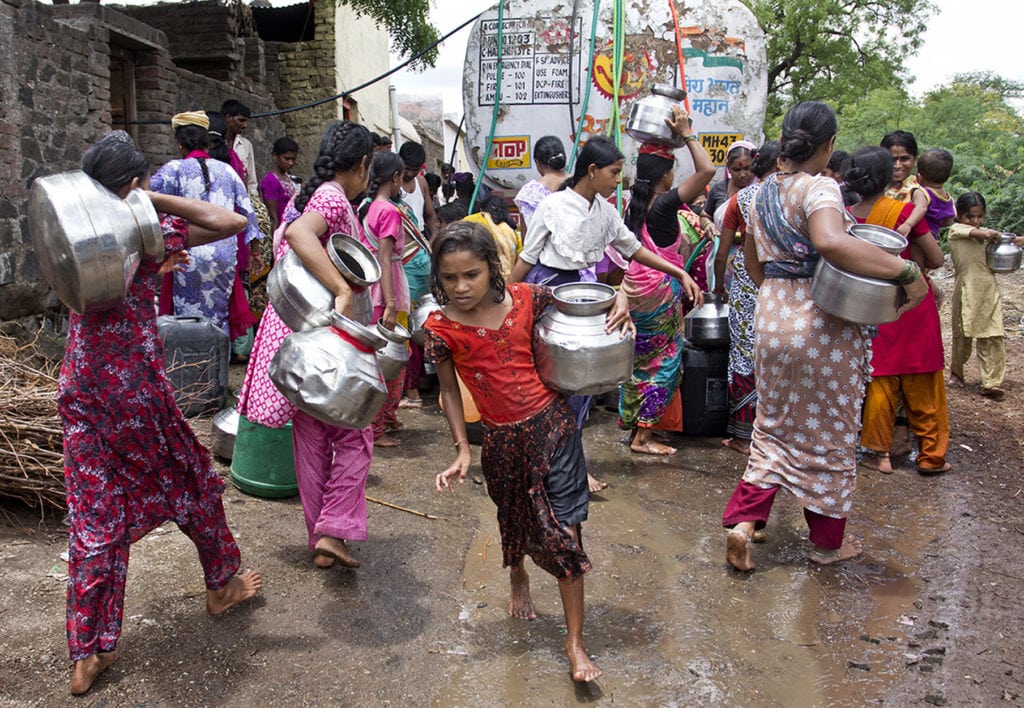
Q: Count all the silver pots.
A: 11